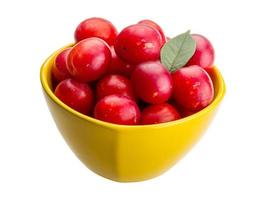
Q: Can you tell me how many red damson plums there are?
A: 13